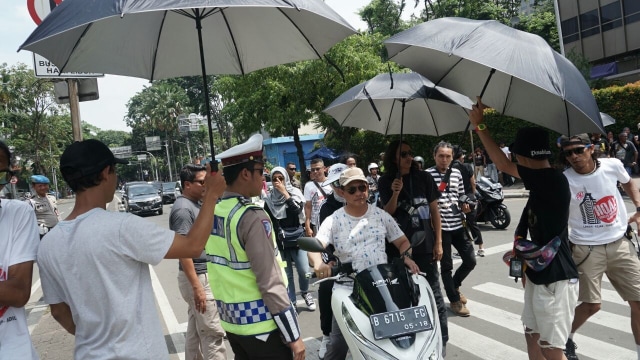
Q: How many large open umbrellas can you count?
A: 3